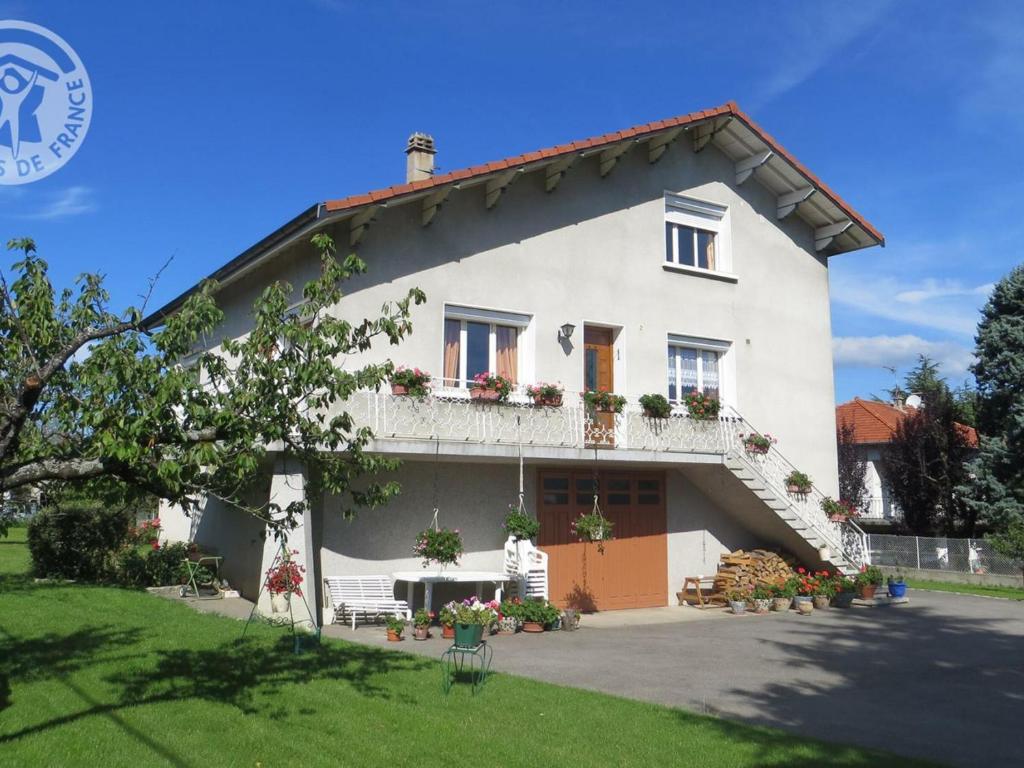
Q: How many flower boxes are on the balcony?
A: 6